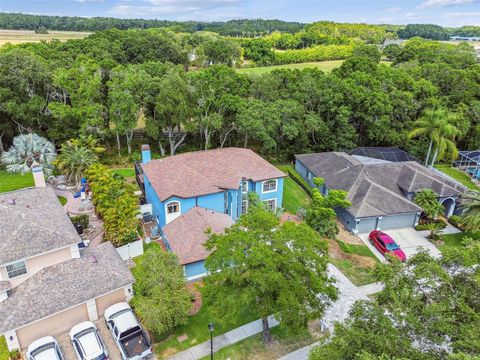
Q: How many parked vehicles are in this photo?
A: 4